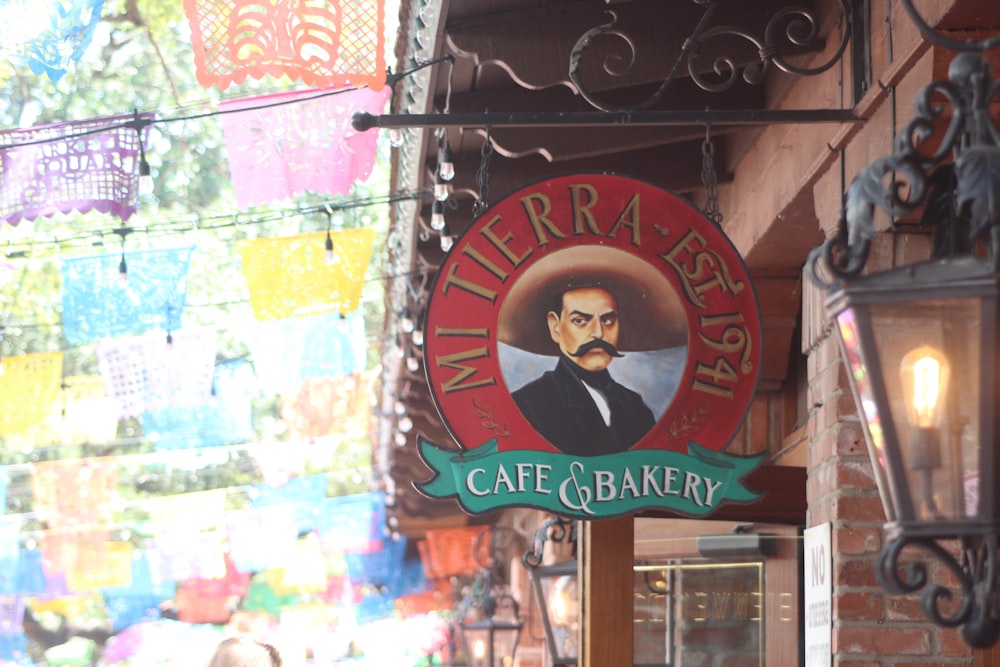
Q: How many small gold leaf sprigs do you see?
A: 2